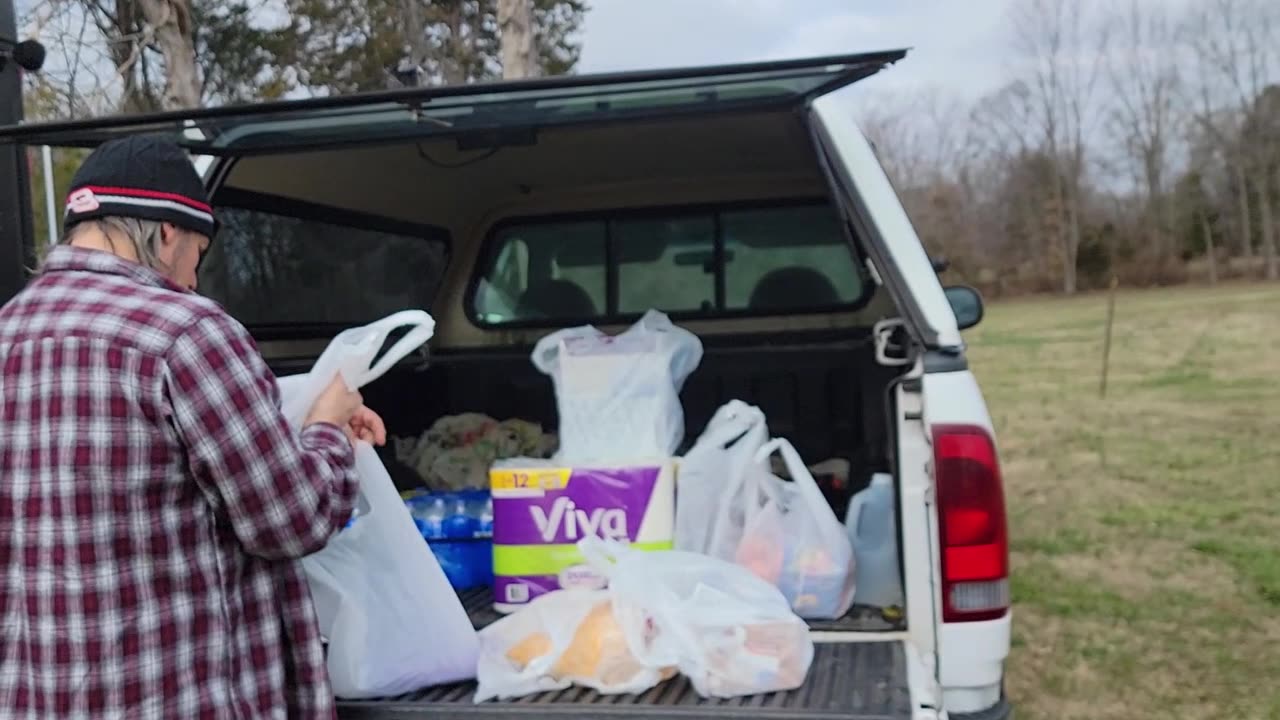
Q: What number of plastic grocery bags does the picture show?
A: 6